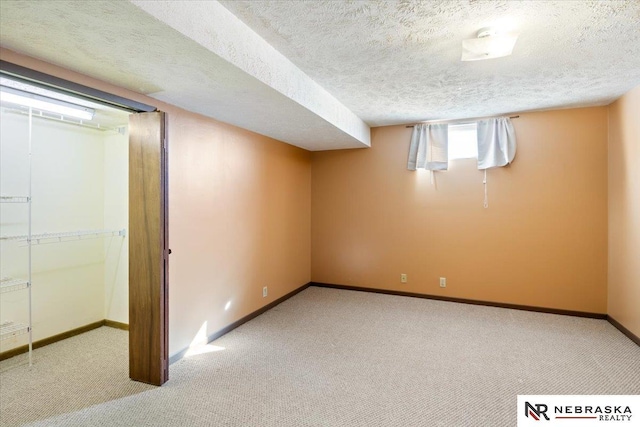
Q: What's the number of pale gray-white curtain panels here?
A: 2